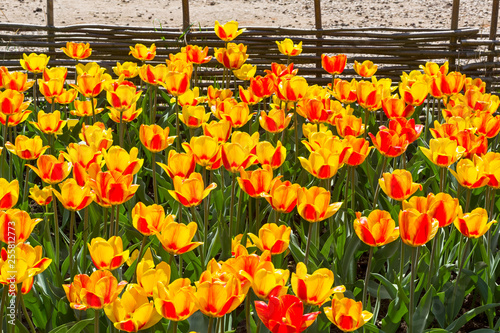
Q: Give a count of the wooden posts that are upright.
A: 5